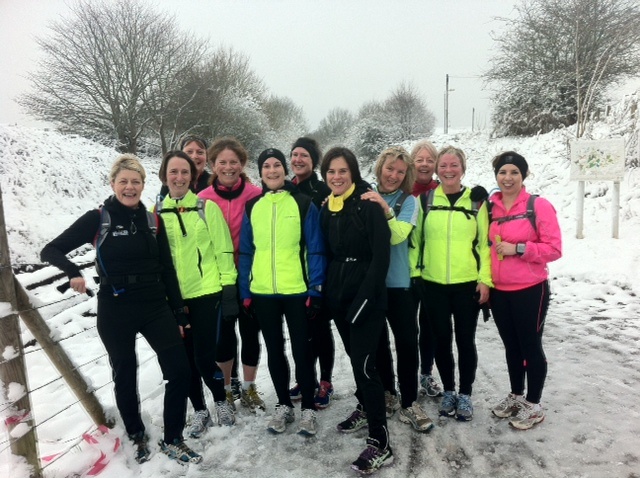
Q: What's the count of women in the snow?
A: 11